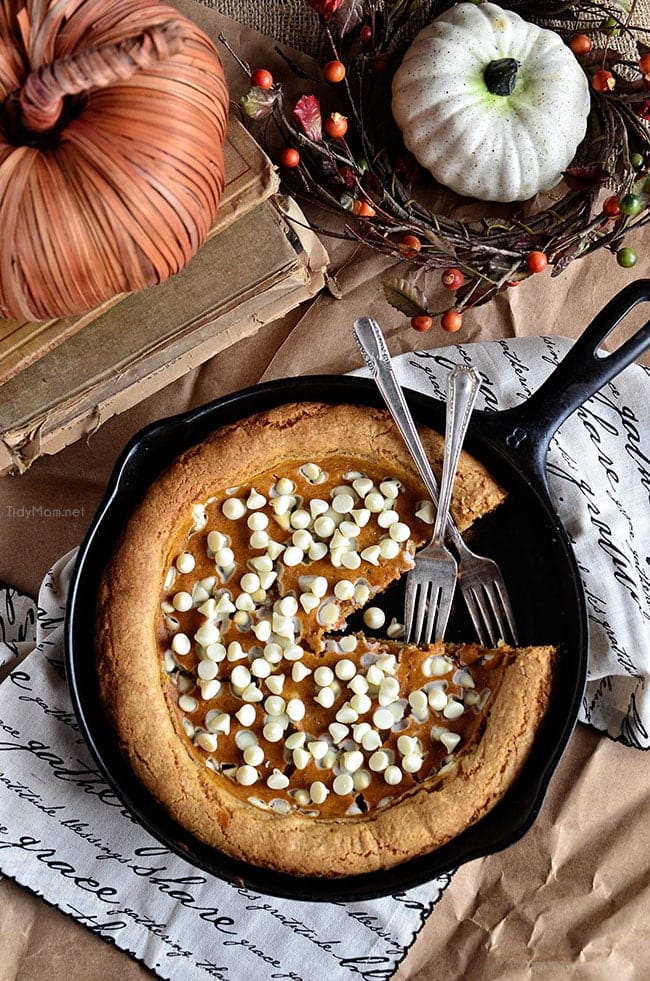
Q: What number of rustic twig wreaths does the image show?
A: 1